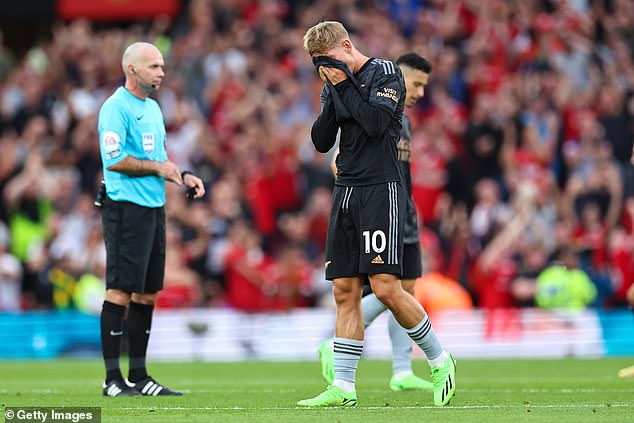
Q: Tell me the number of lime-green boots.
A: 4